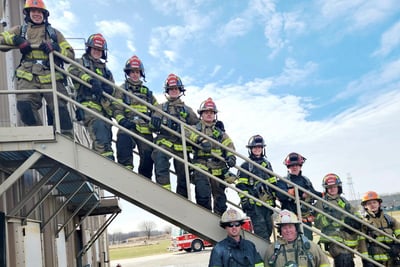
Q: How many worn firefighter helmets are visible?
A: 11